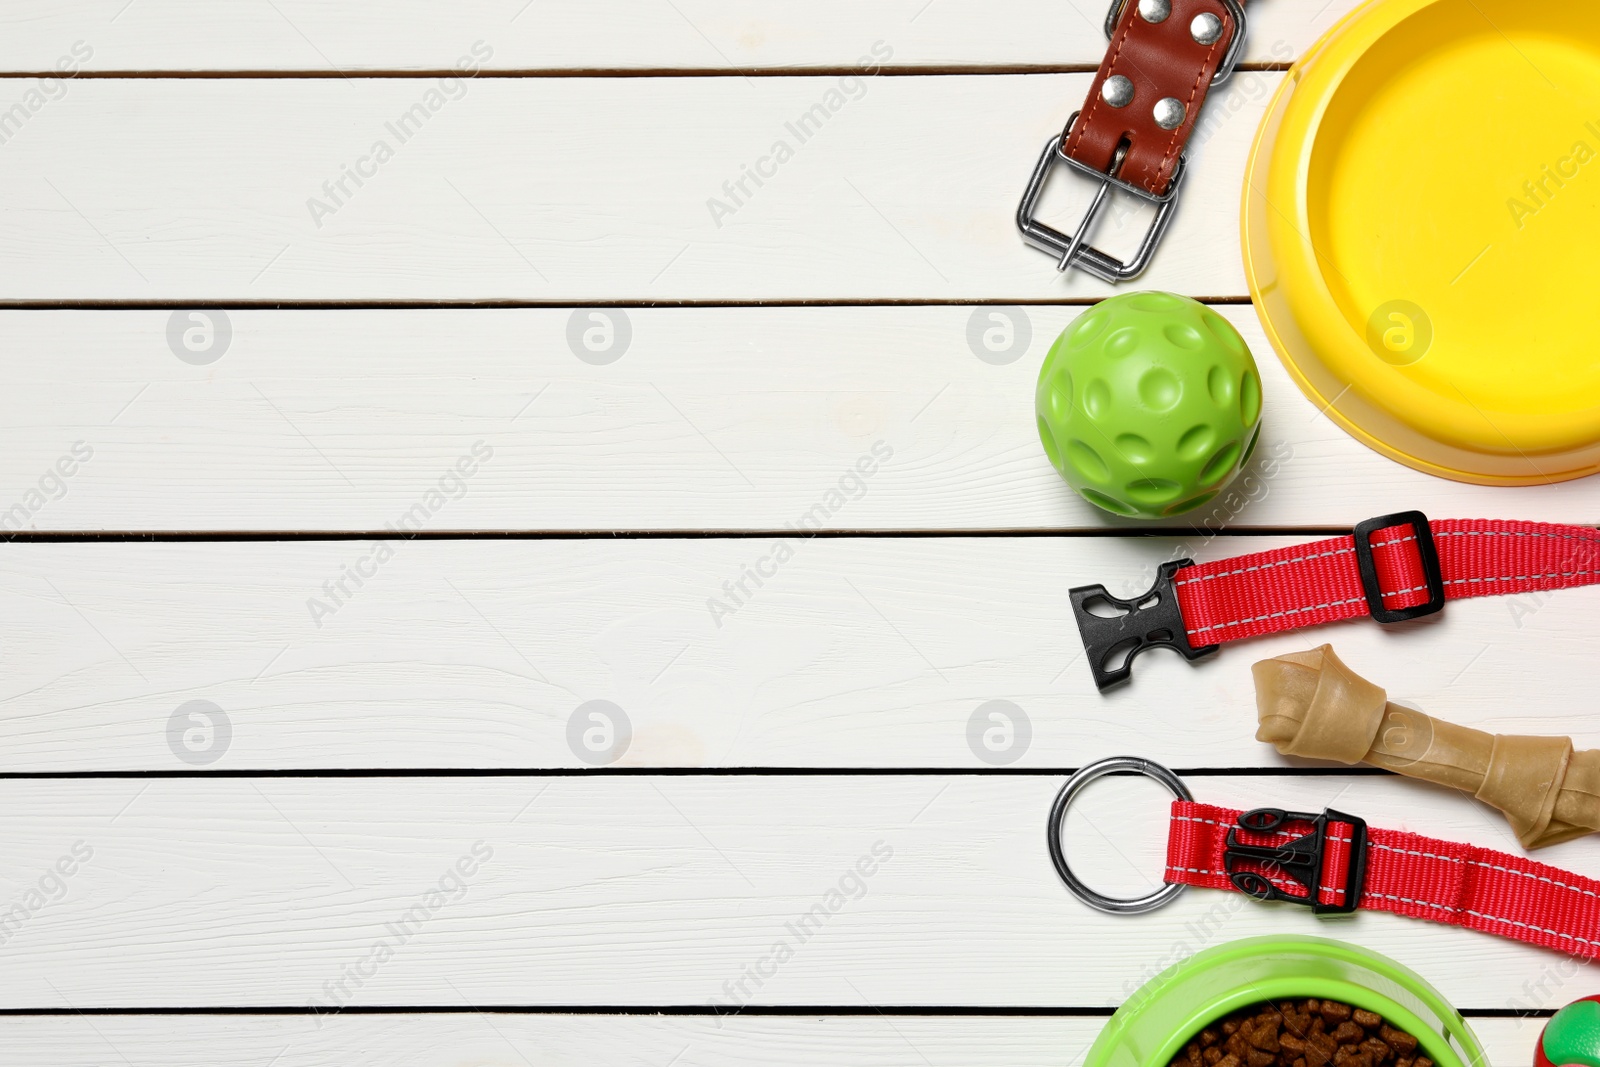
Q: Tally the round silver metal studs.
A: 4